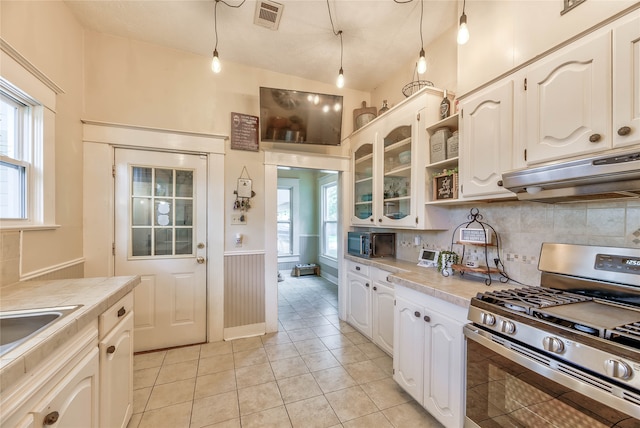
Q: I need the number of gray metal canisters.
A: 2